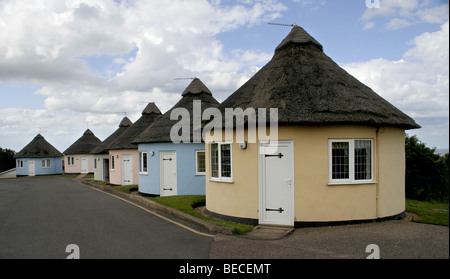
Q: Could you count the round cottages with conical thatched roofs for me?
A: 6